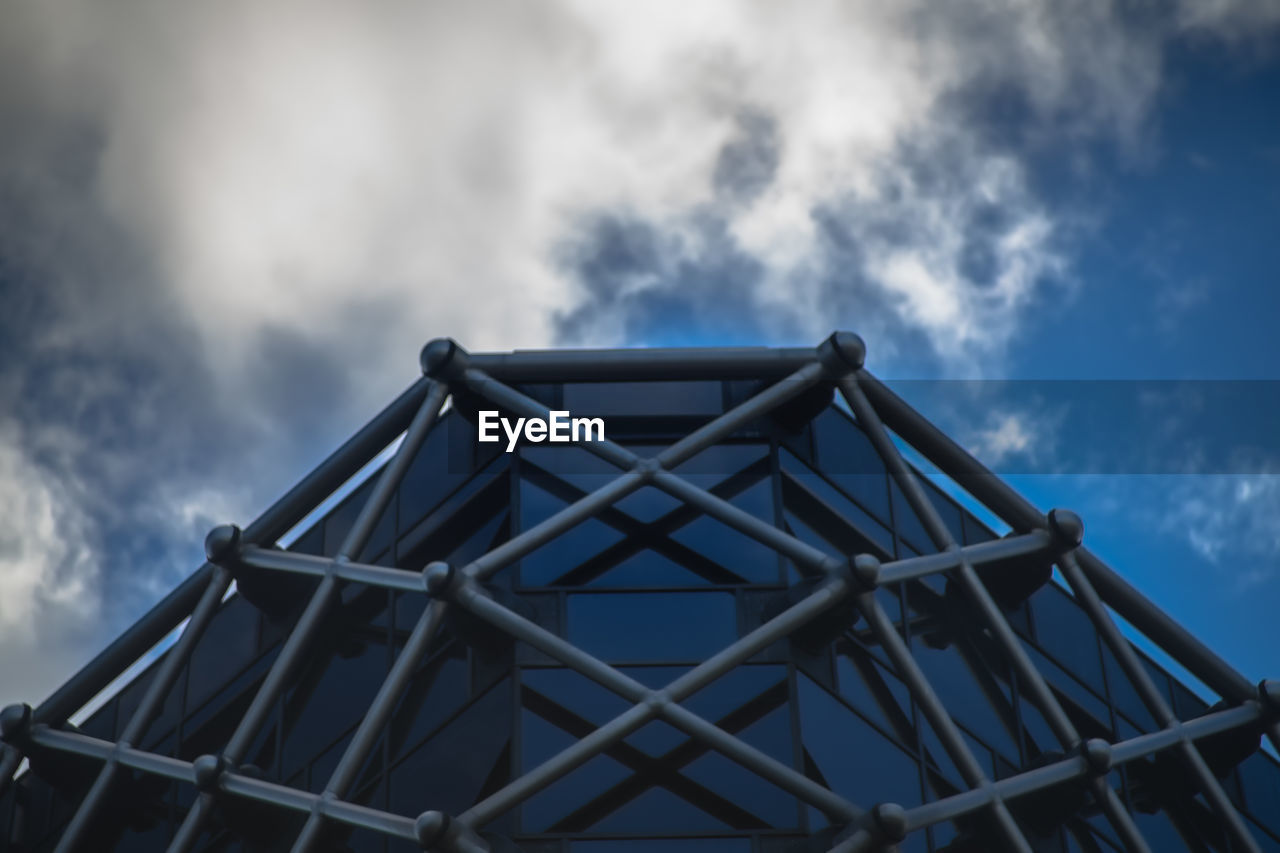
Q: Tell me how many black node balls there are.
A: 12